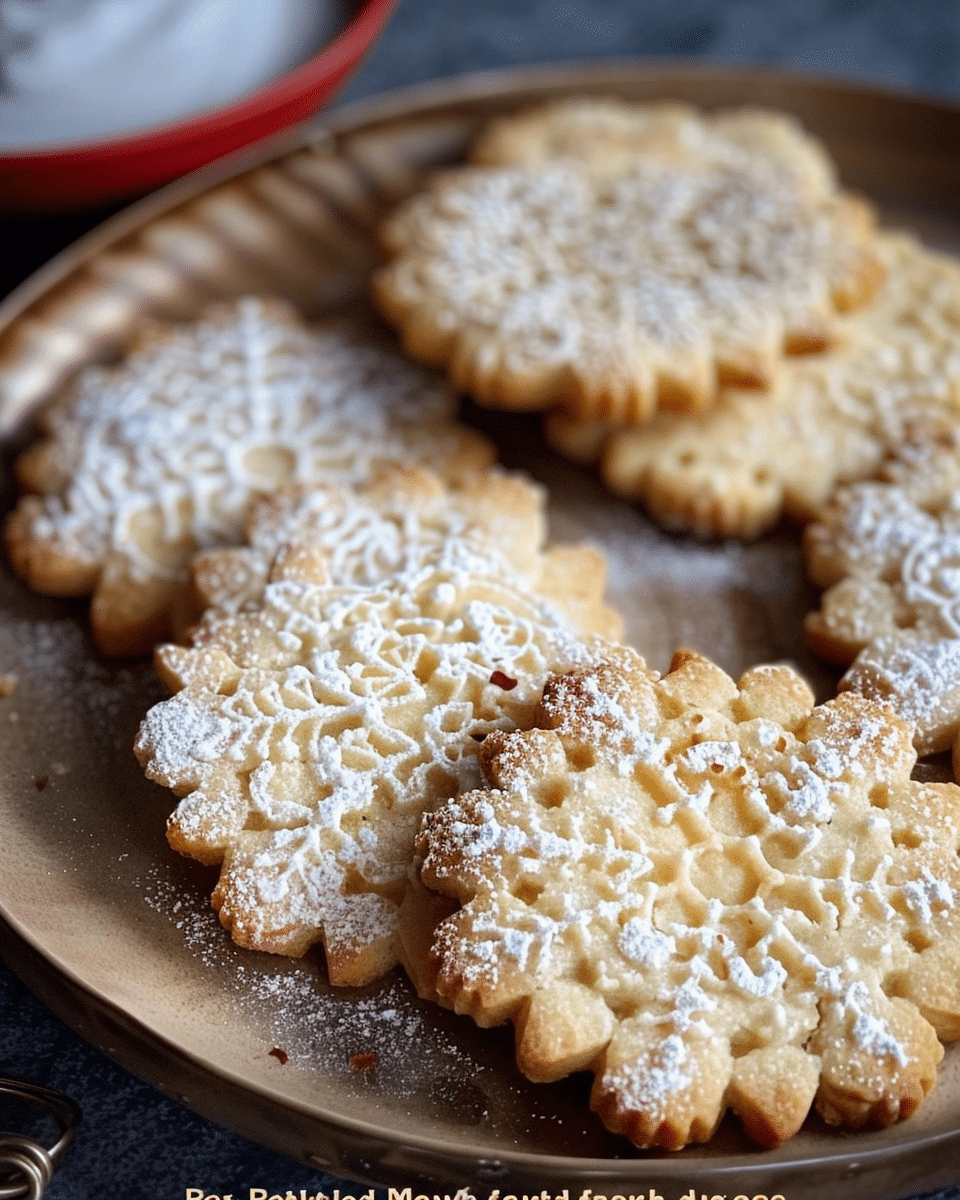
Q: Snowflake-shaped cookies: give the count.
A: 8